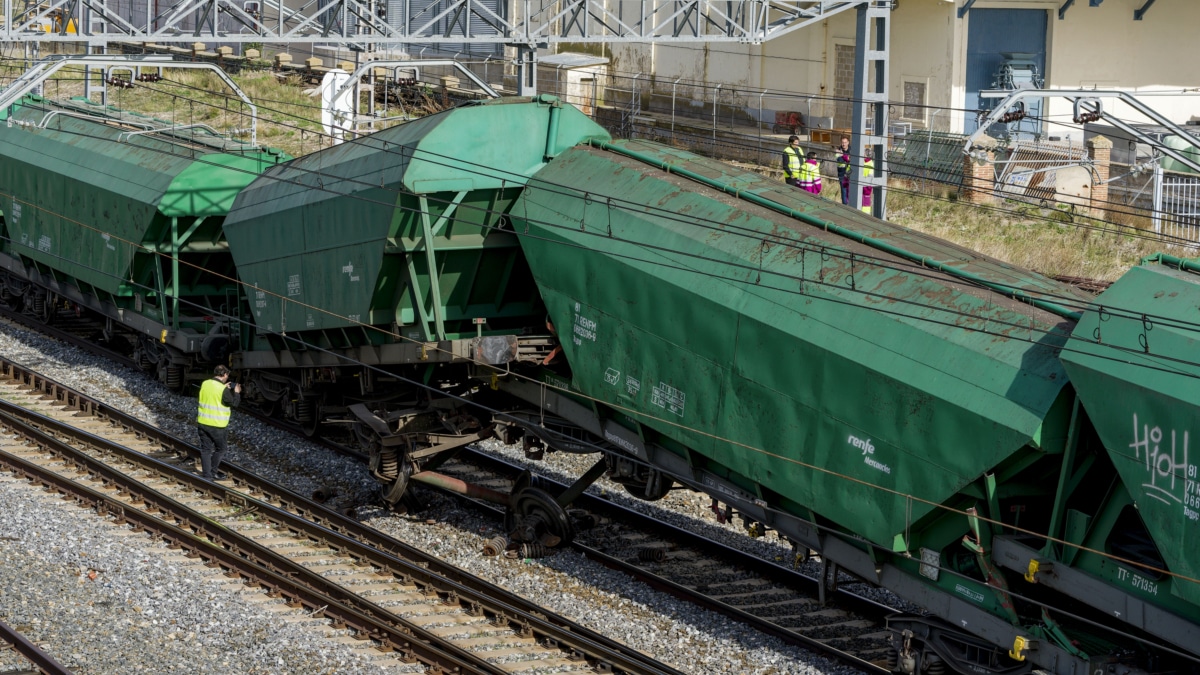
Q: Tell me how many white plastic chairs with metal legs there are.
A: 0